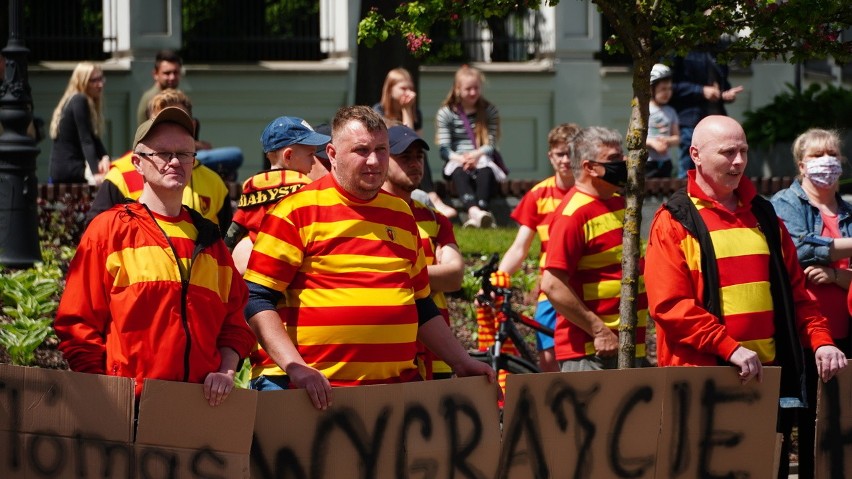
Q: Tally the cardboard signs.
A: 4